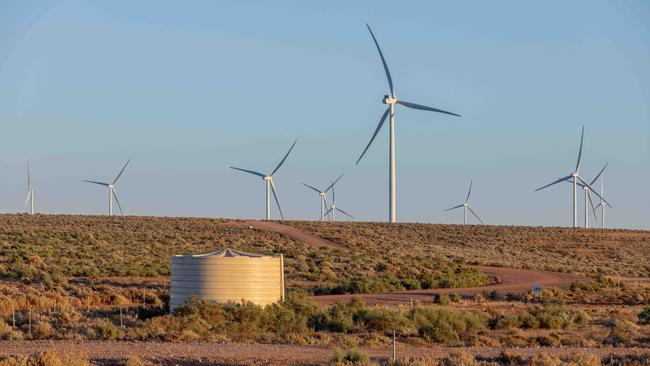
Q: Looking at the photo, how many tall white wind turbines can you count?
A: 10